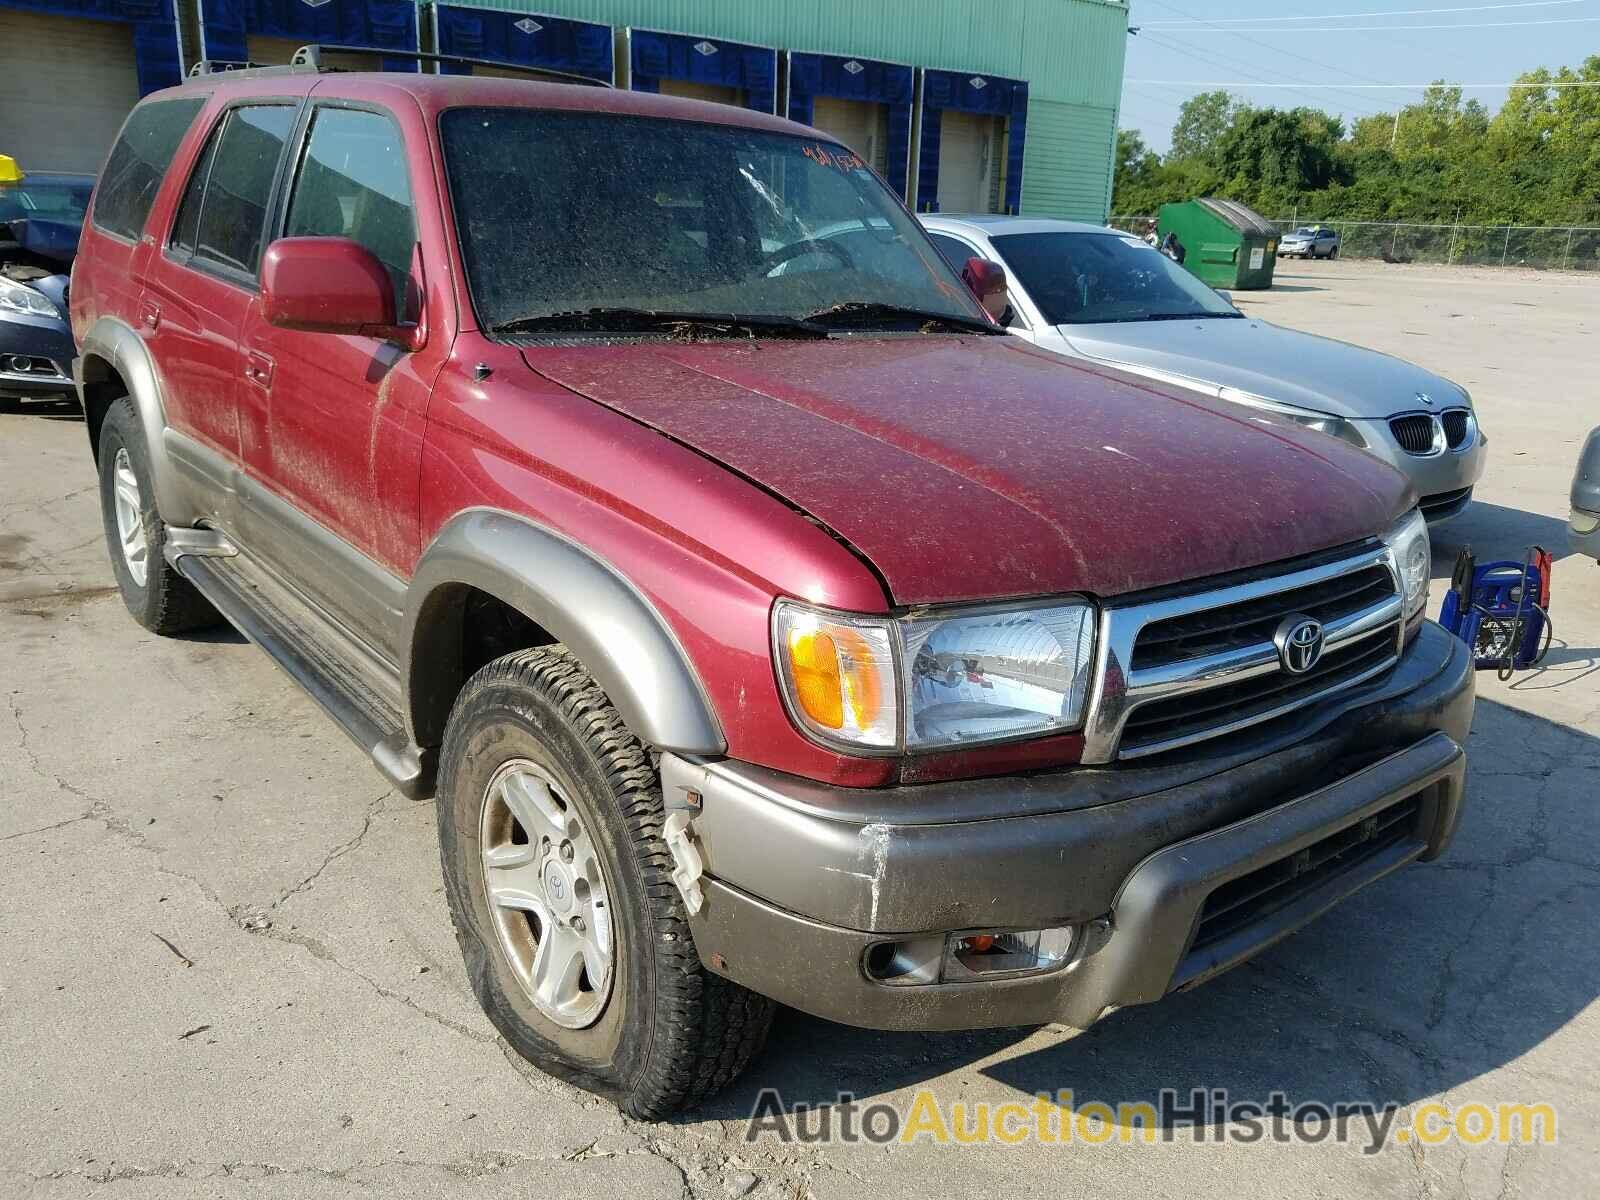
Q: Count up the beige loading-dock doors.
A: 6